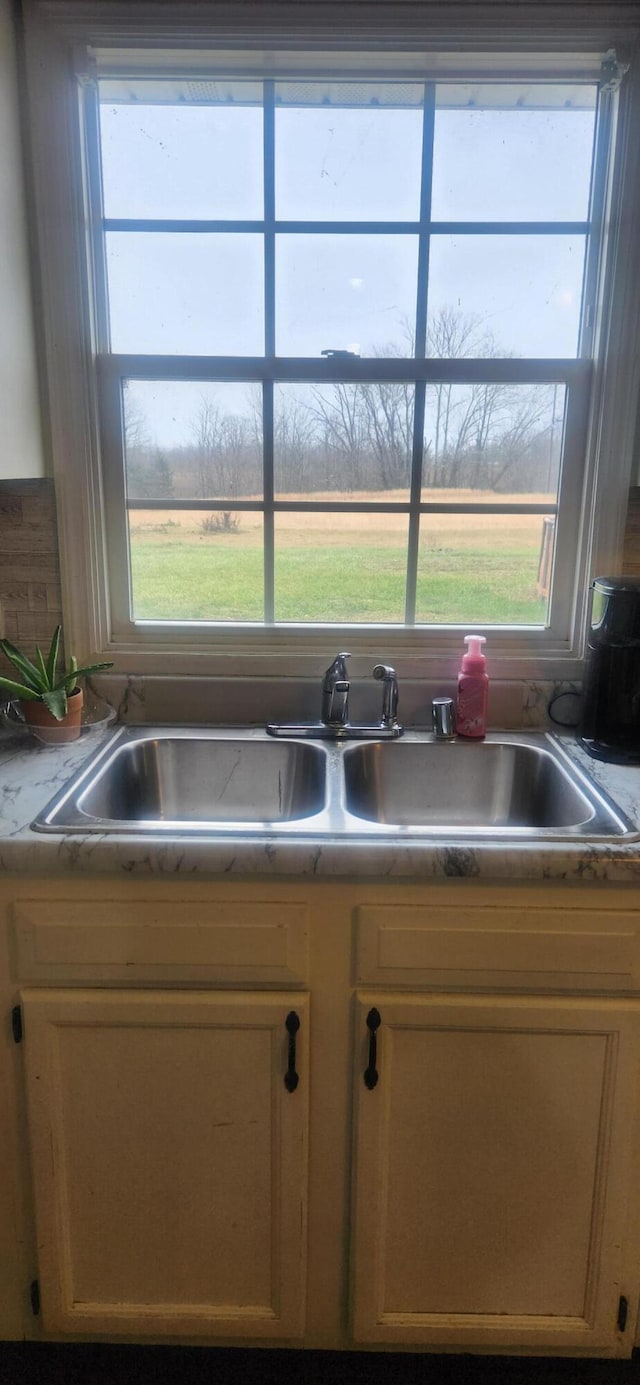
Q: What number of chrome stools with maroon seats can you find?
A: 0